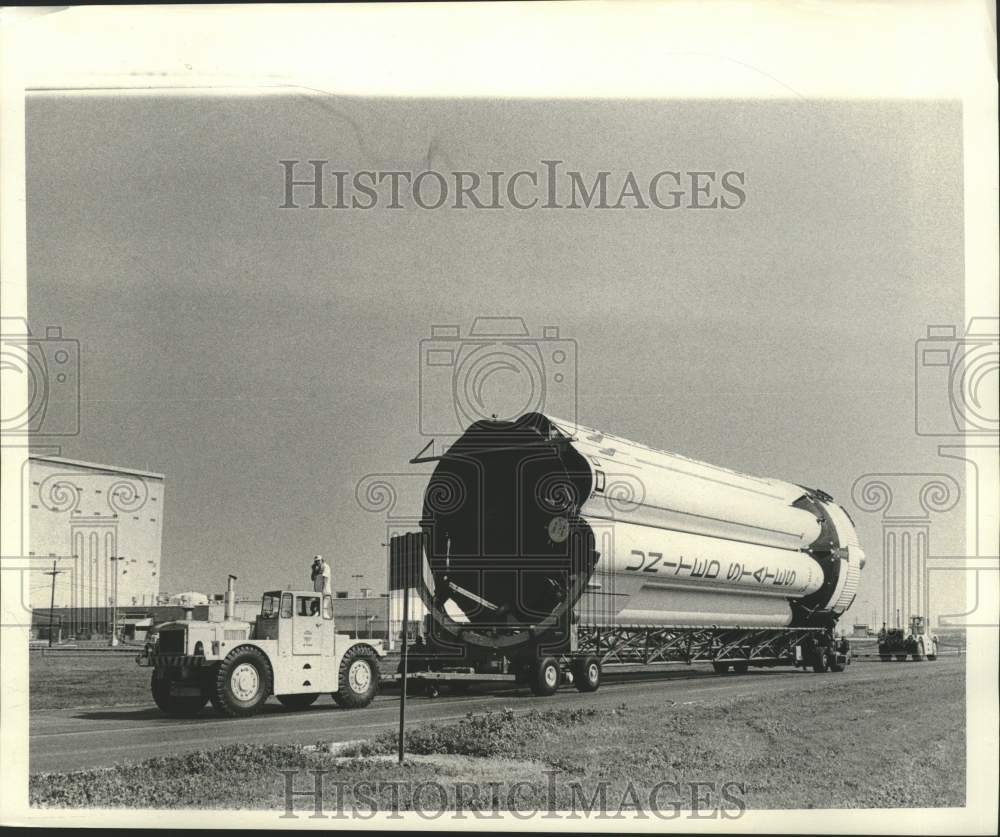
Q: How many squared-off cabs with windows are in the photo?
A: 2